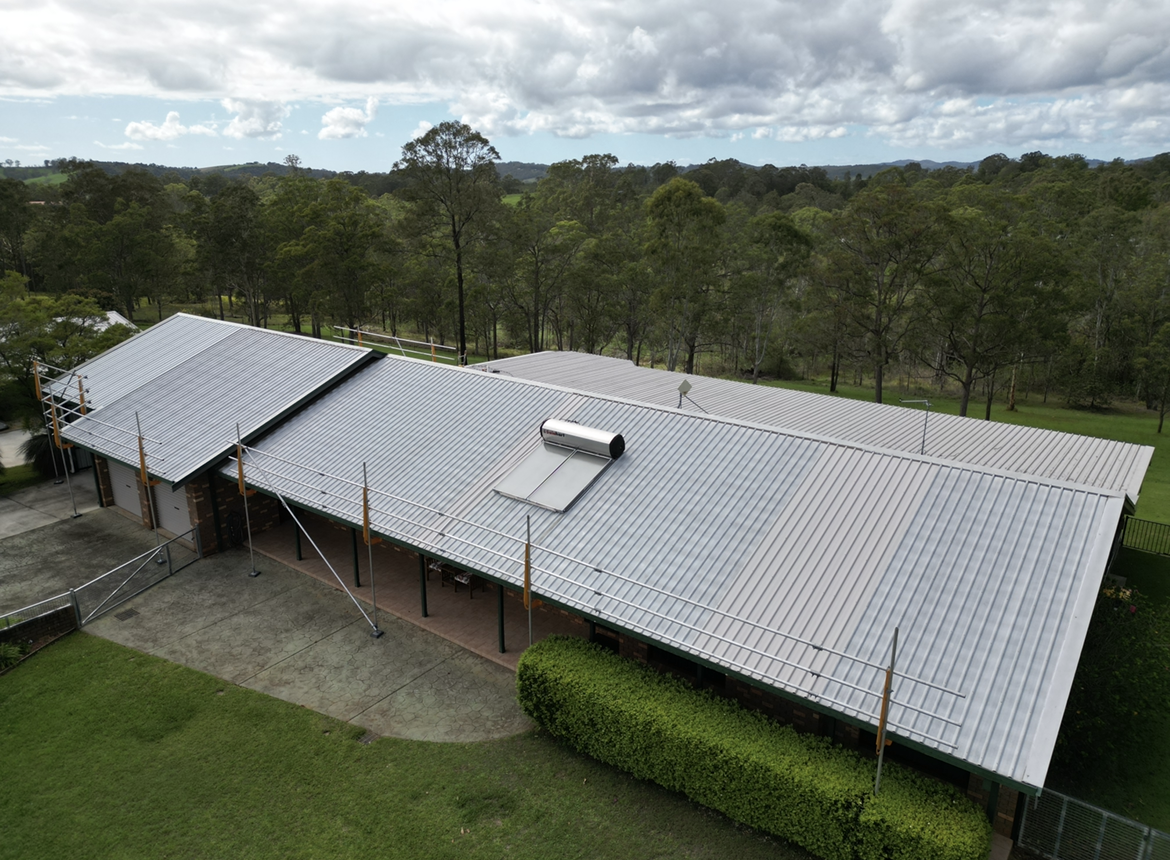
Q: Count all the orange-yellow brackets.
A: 10